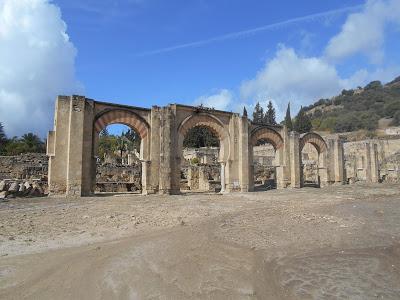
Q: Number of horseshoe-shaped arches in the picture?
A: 4